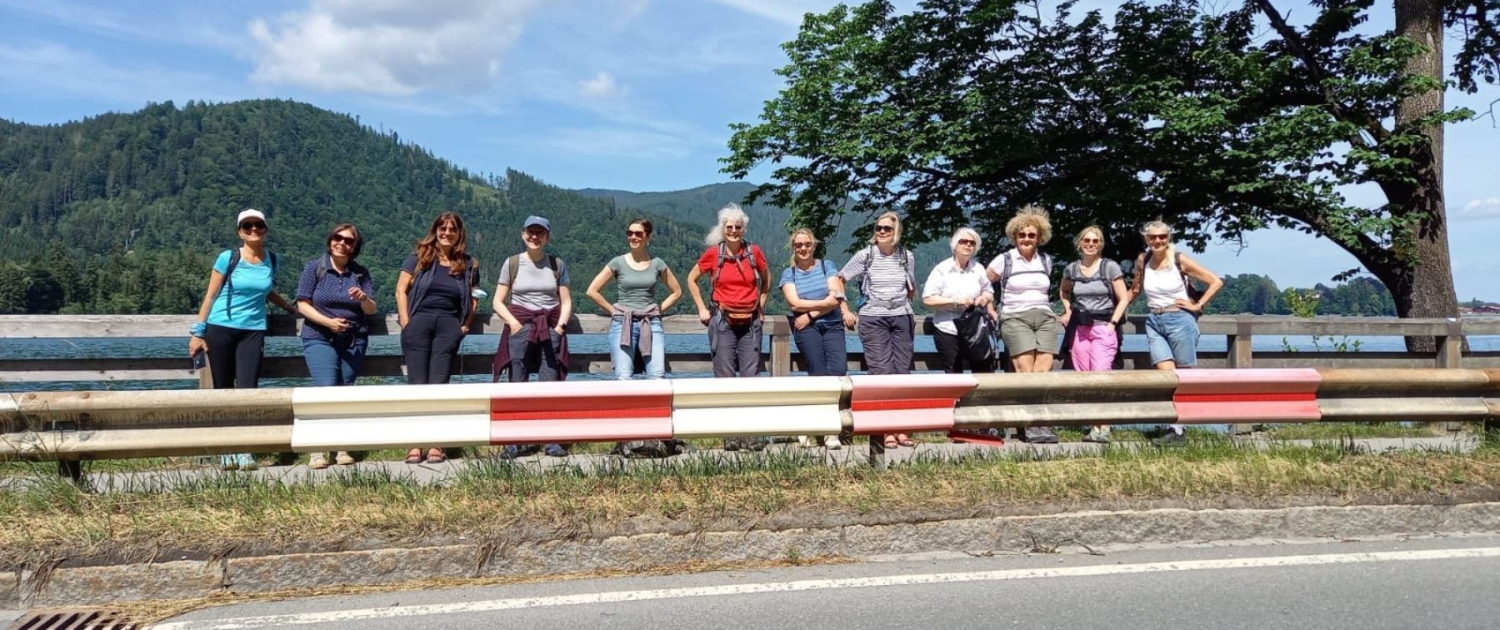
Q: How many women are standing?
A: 12